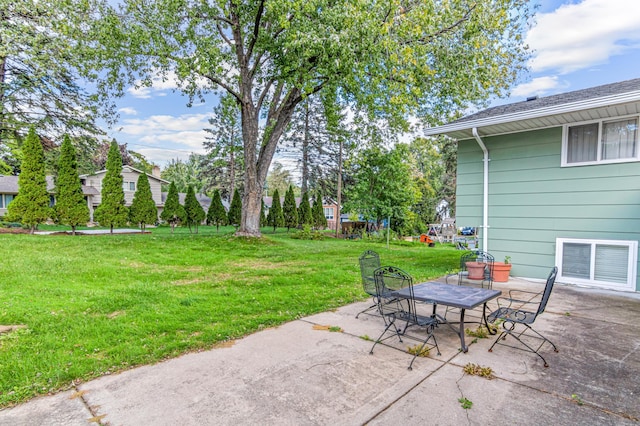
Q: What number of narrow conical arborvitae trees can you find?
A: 13